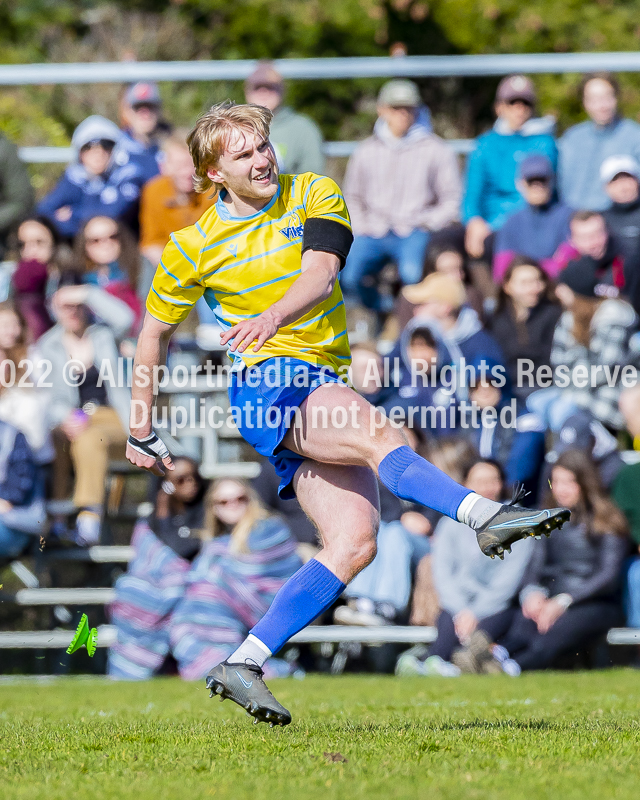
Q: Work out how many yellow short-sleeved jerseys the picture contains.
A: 1